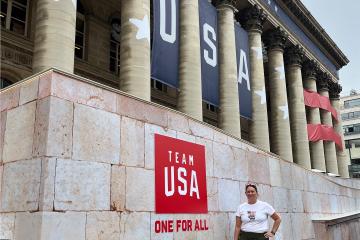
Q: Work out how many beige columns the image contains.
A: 10